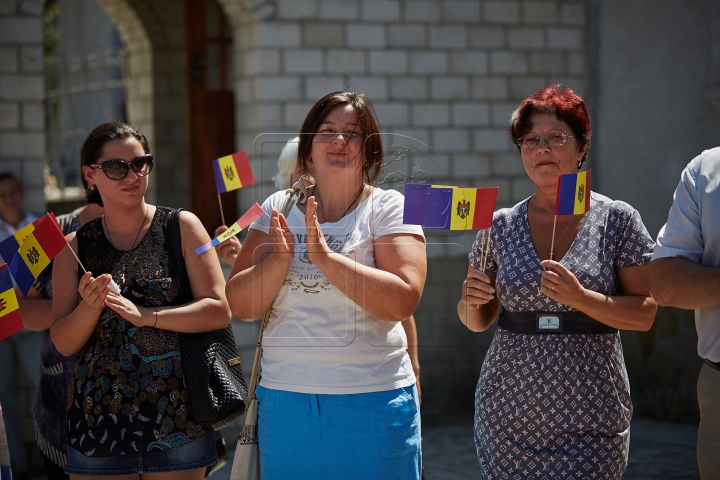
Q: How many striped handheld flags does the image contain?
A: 8